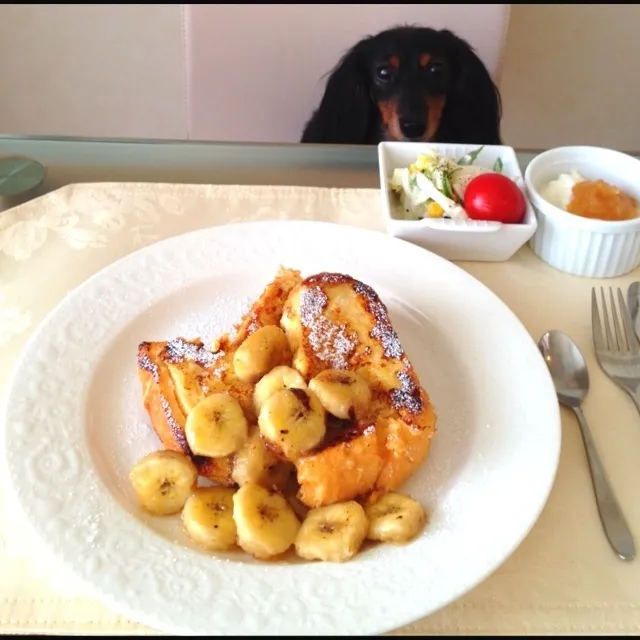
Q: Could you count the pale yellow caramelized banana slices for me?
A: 11